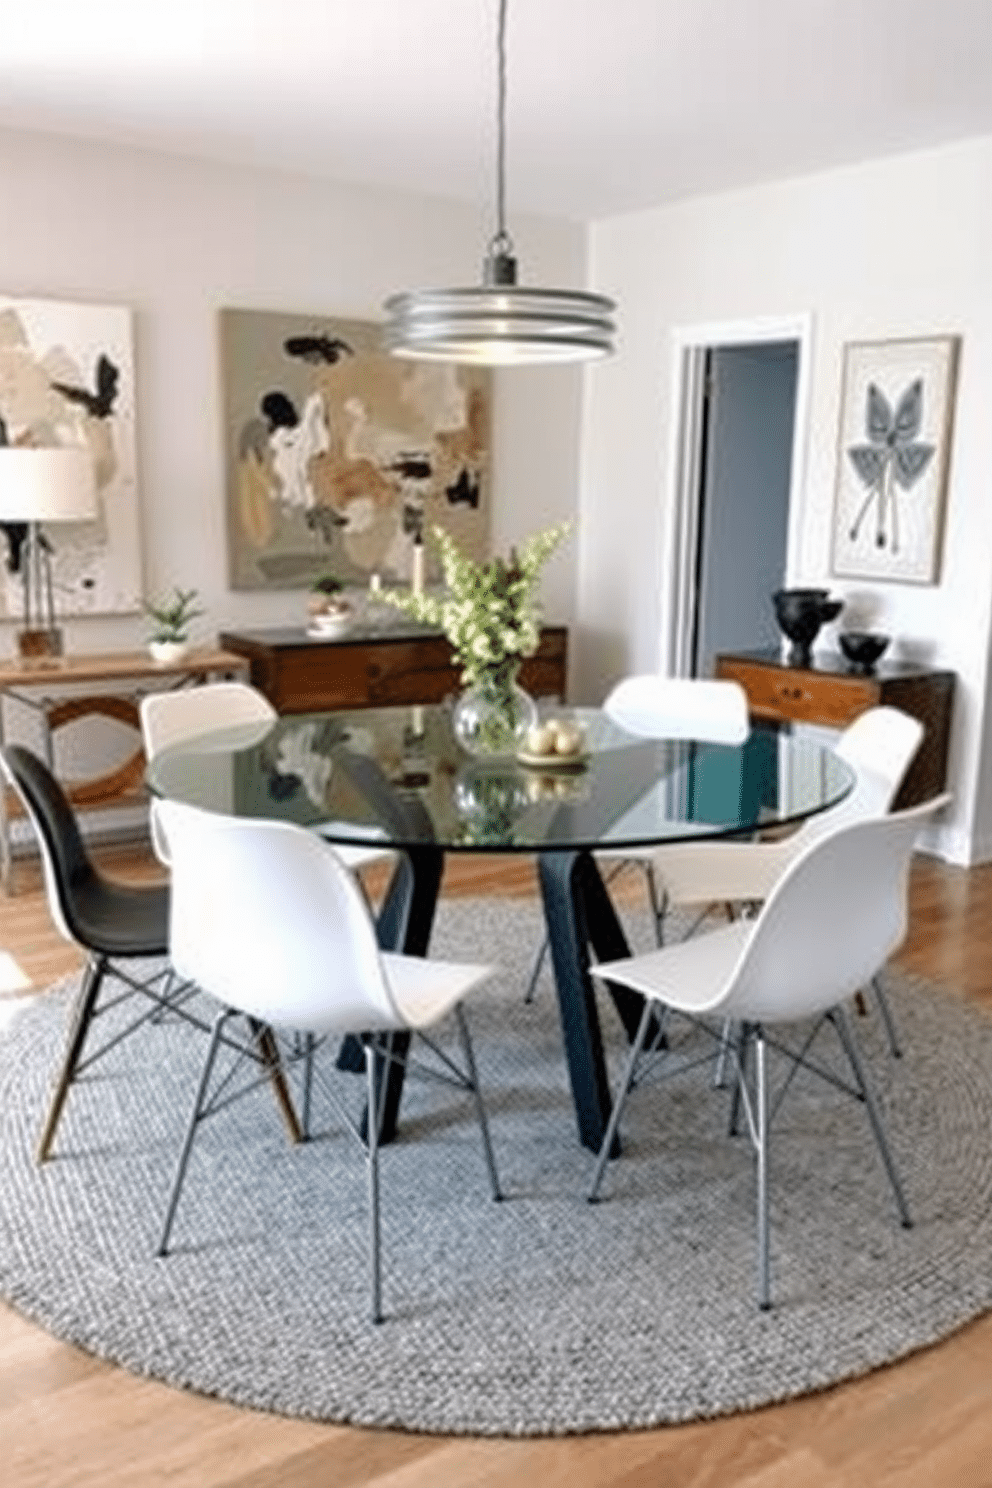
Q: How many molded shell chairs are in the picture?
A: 6